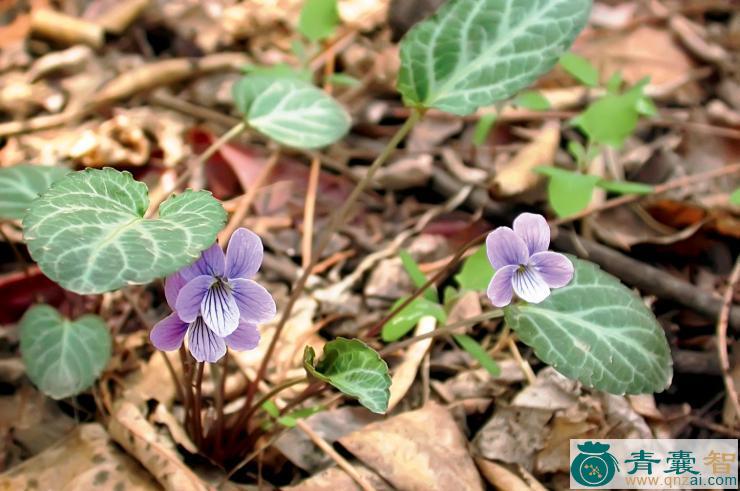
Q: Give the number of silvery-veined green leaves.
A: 7